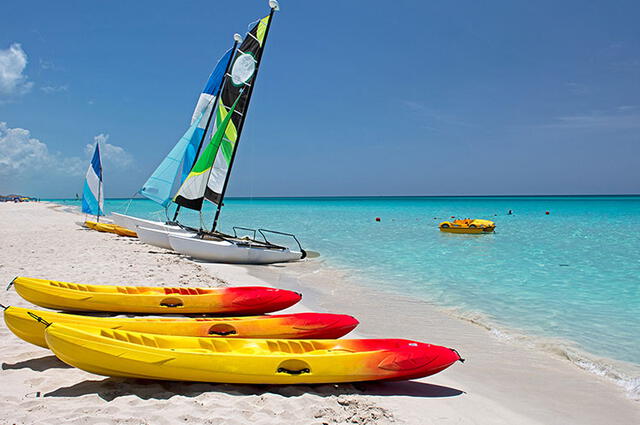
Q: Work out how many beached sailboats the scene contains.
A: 3